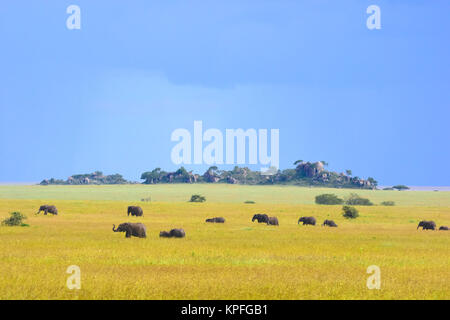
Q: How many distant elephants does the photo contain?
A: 11